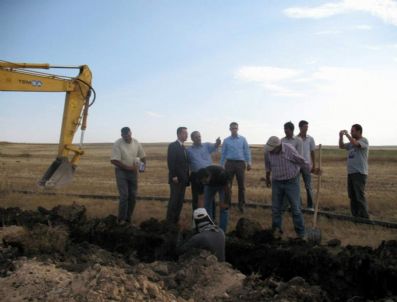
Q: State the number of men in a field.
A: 10